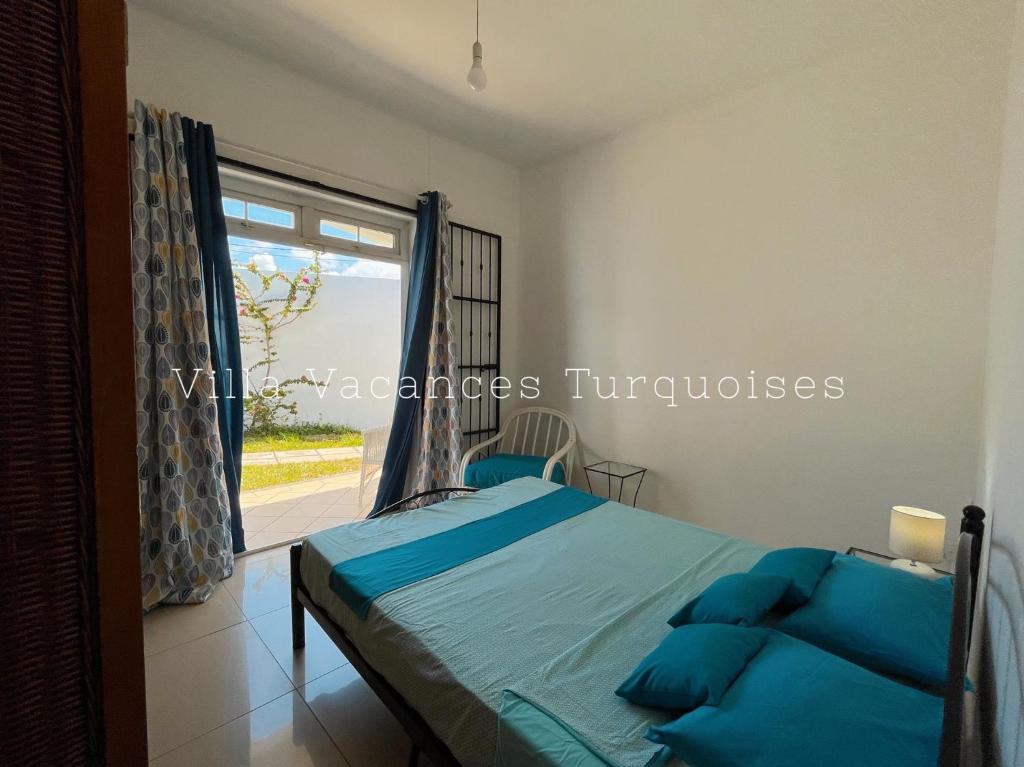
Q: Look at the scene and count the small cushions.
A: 3